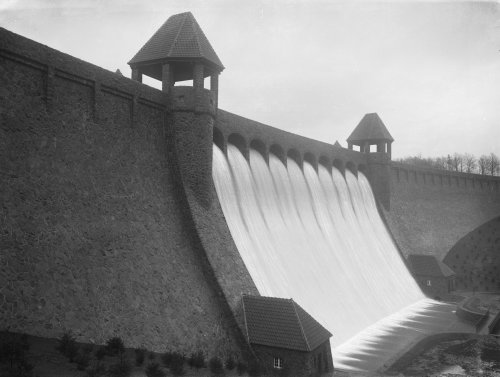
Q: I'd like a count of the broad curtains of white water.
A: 1